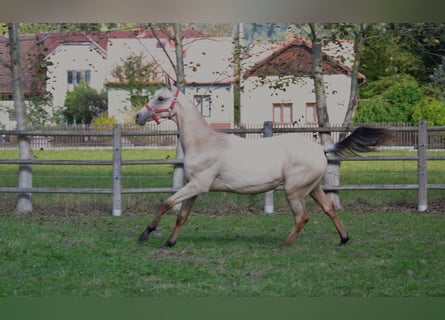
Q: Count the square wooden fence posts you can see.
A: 3